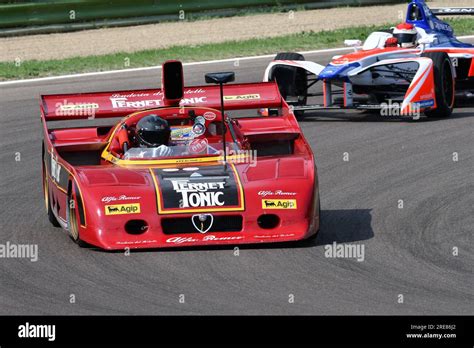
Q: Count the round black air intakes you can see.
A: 2